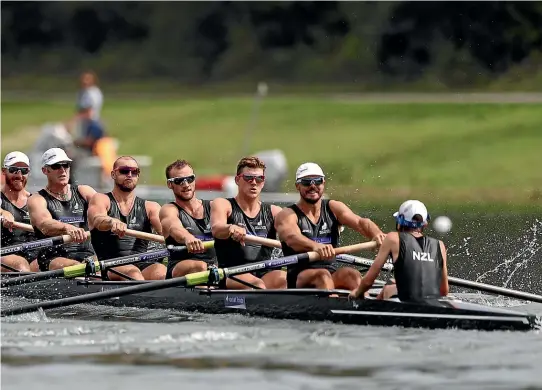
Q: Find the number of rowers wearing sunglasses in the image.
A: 6